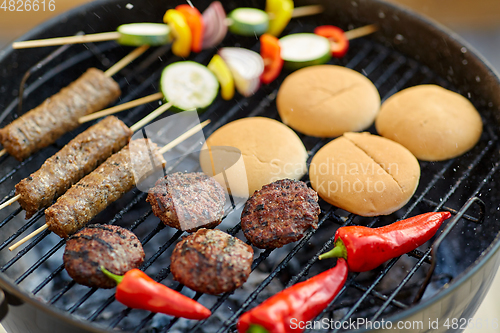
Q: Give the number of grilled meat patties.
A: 4